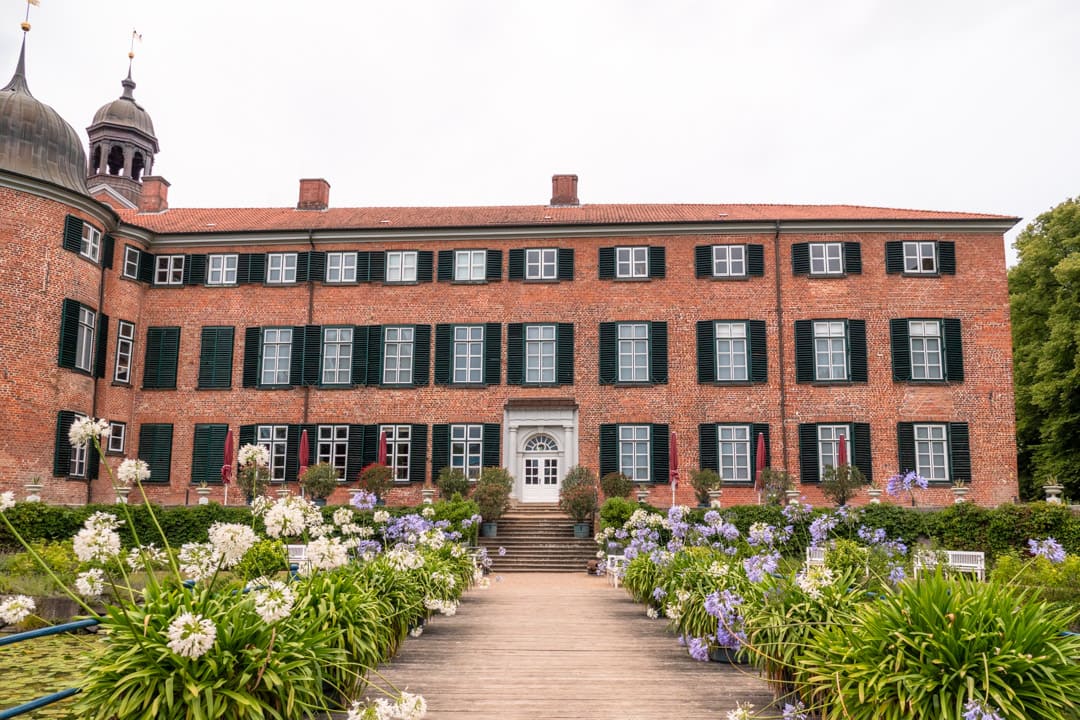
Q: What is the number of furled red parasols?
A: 6